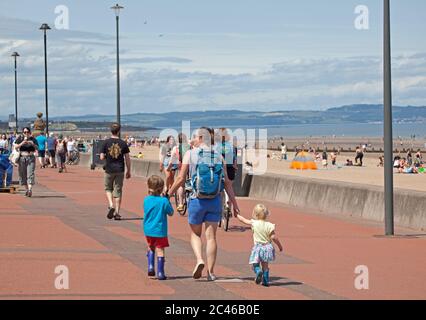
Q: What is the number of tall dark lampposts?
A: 4